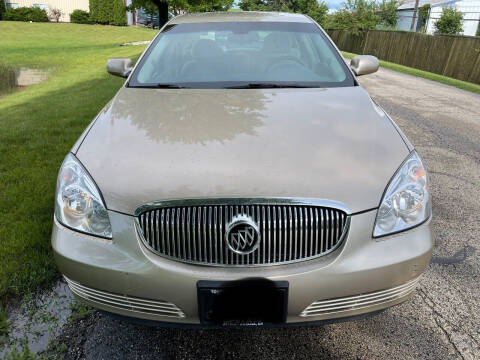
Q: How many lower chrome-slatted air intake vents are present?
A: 2